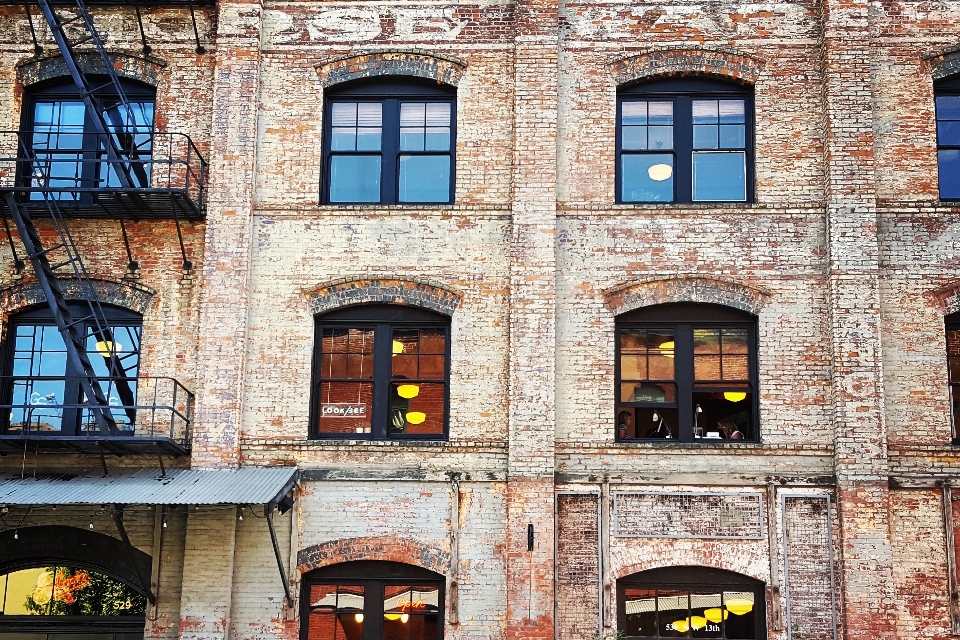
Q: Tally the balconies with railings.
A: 2